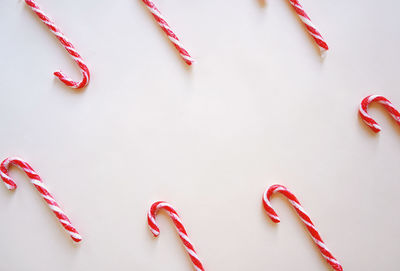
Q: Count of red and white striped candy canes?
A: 7